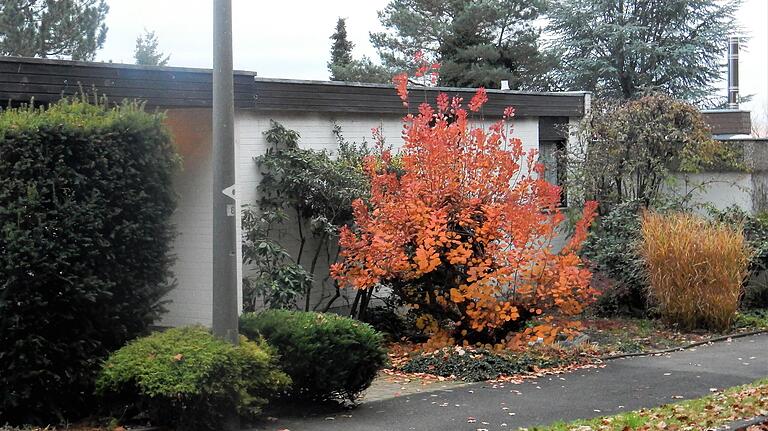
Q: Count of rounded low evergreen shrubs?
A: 2